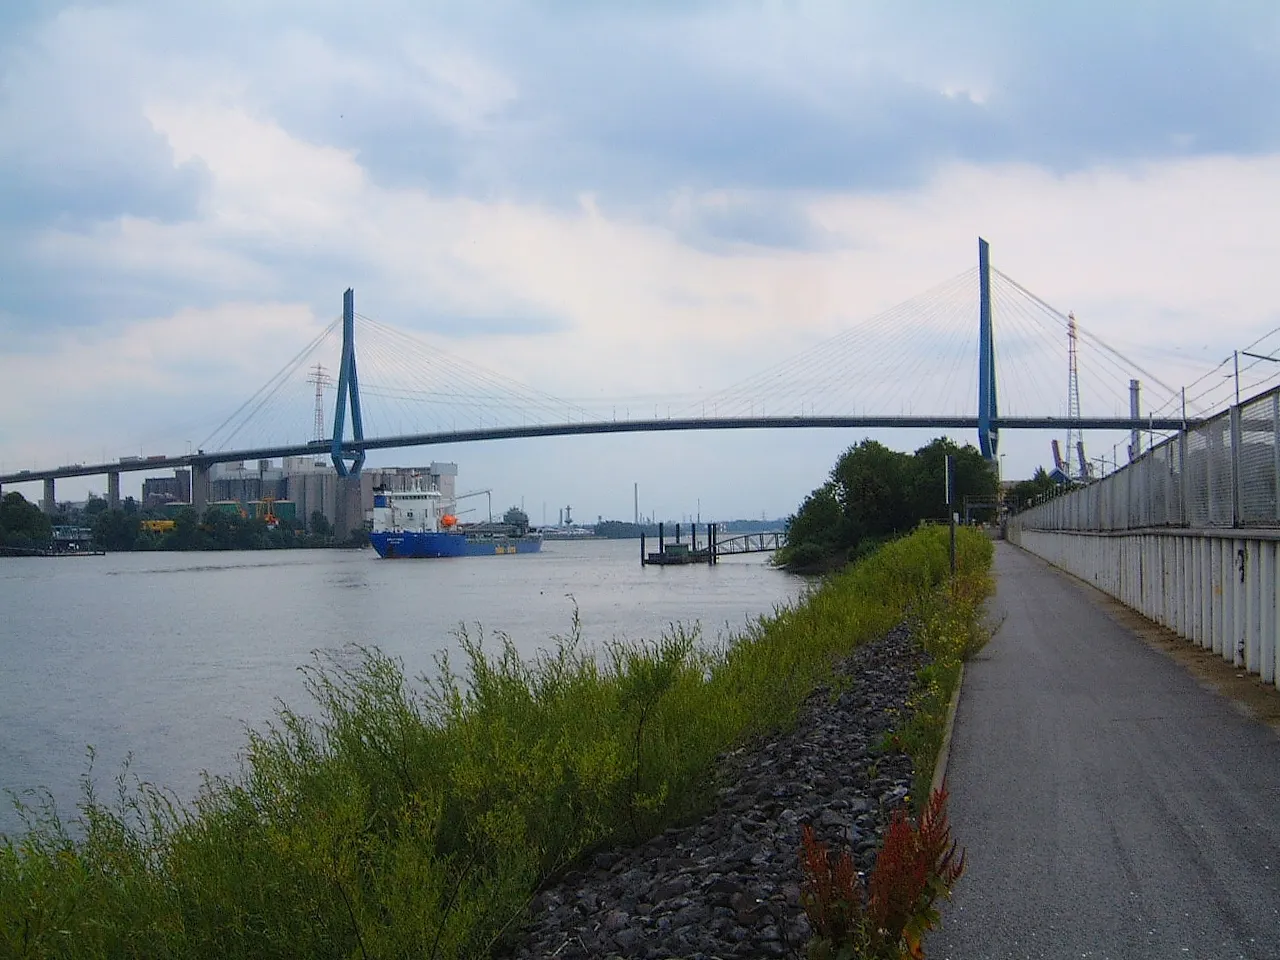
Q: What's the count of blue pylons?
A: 2